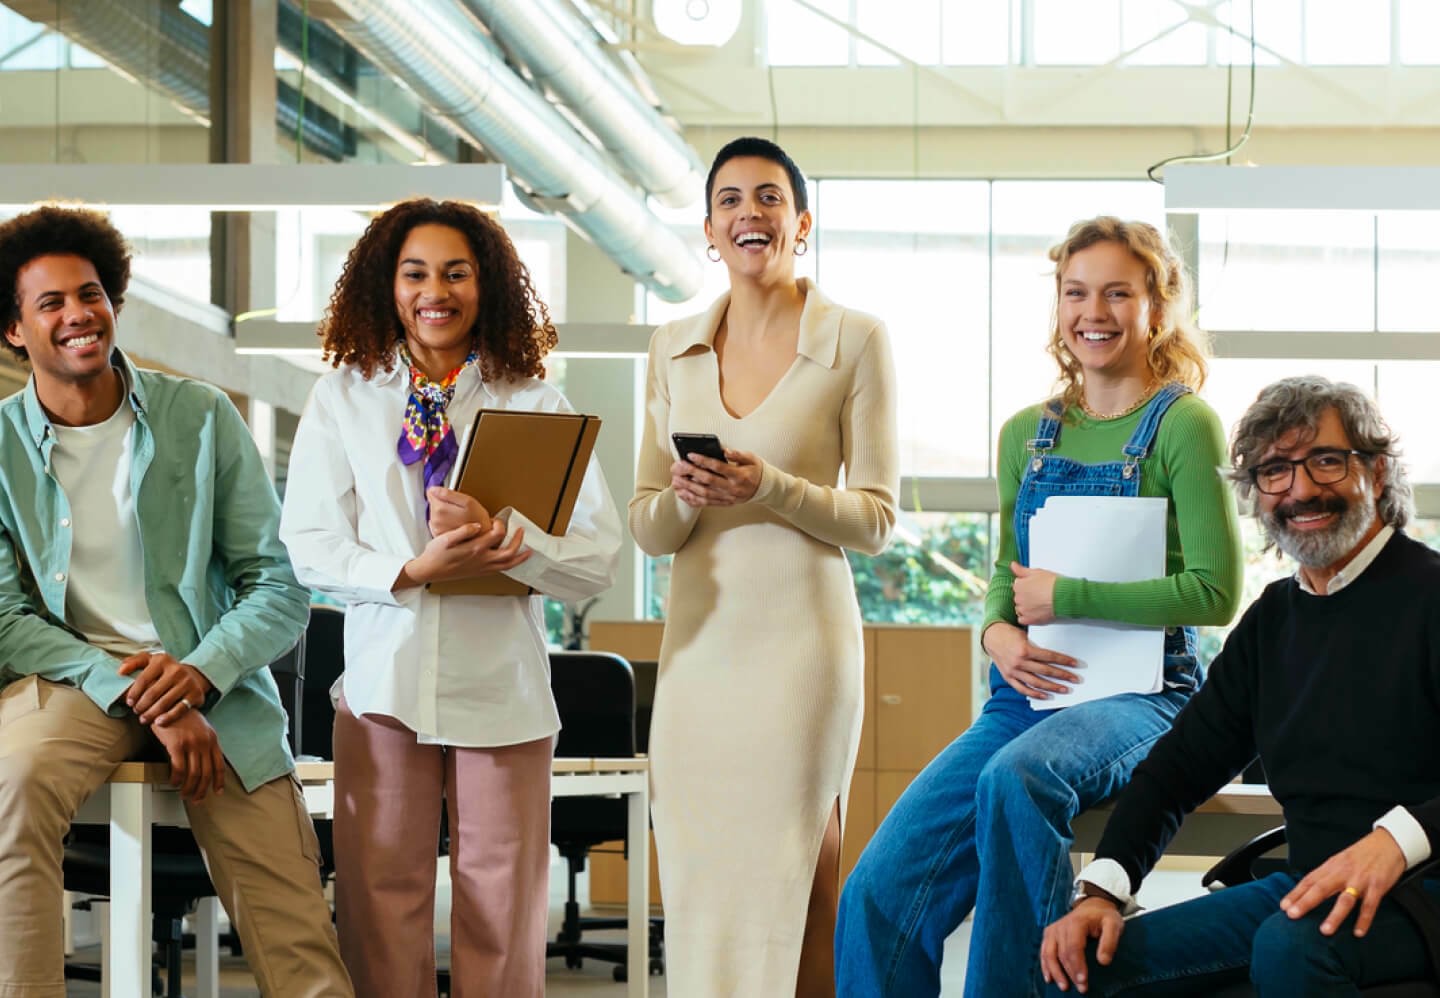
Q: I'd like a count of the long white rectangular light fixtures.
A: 4